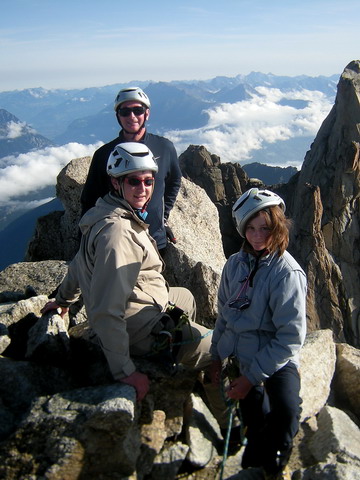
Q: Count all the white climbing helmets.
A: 3